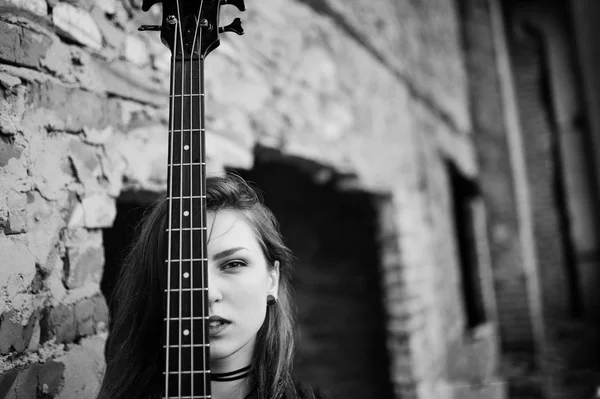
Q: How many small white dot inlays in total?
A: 4